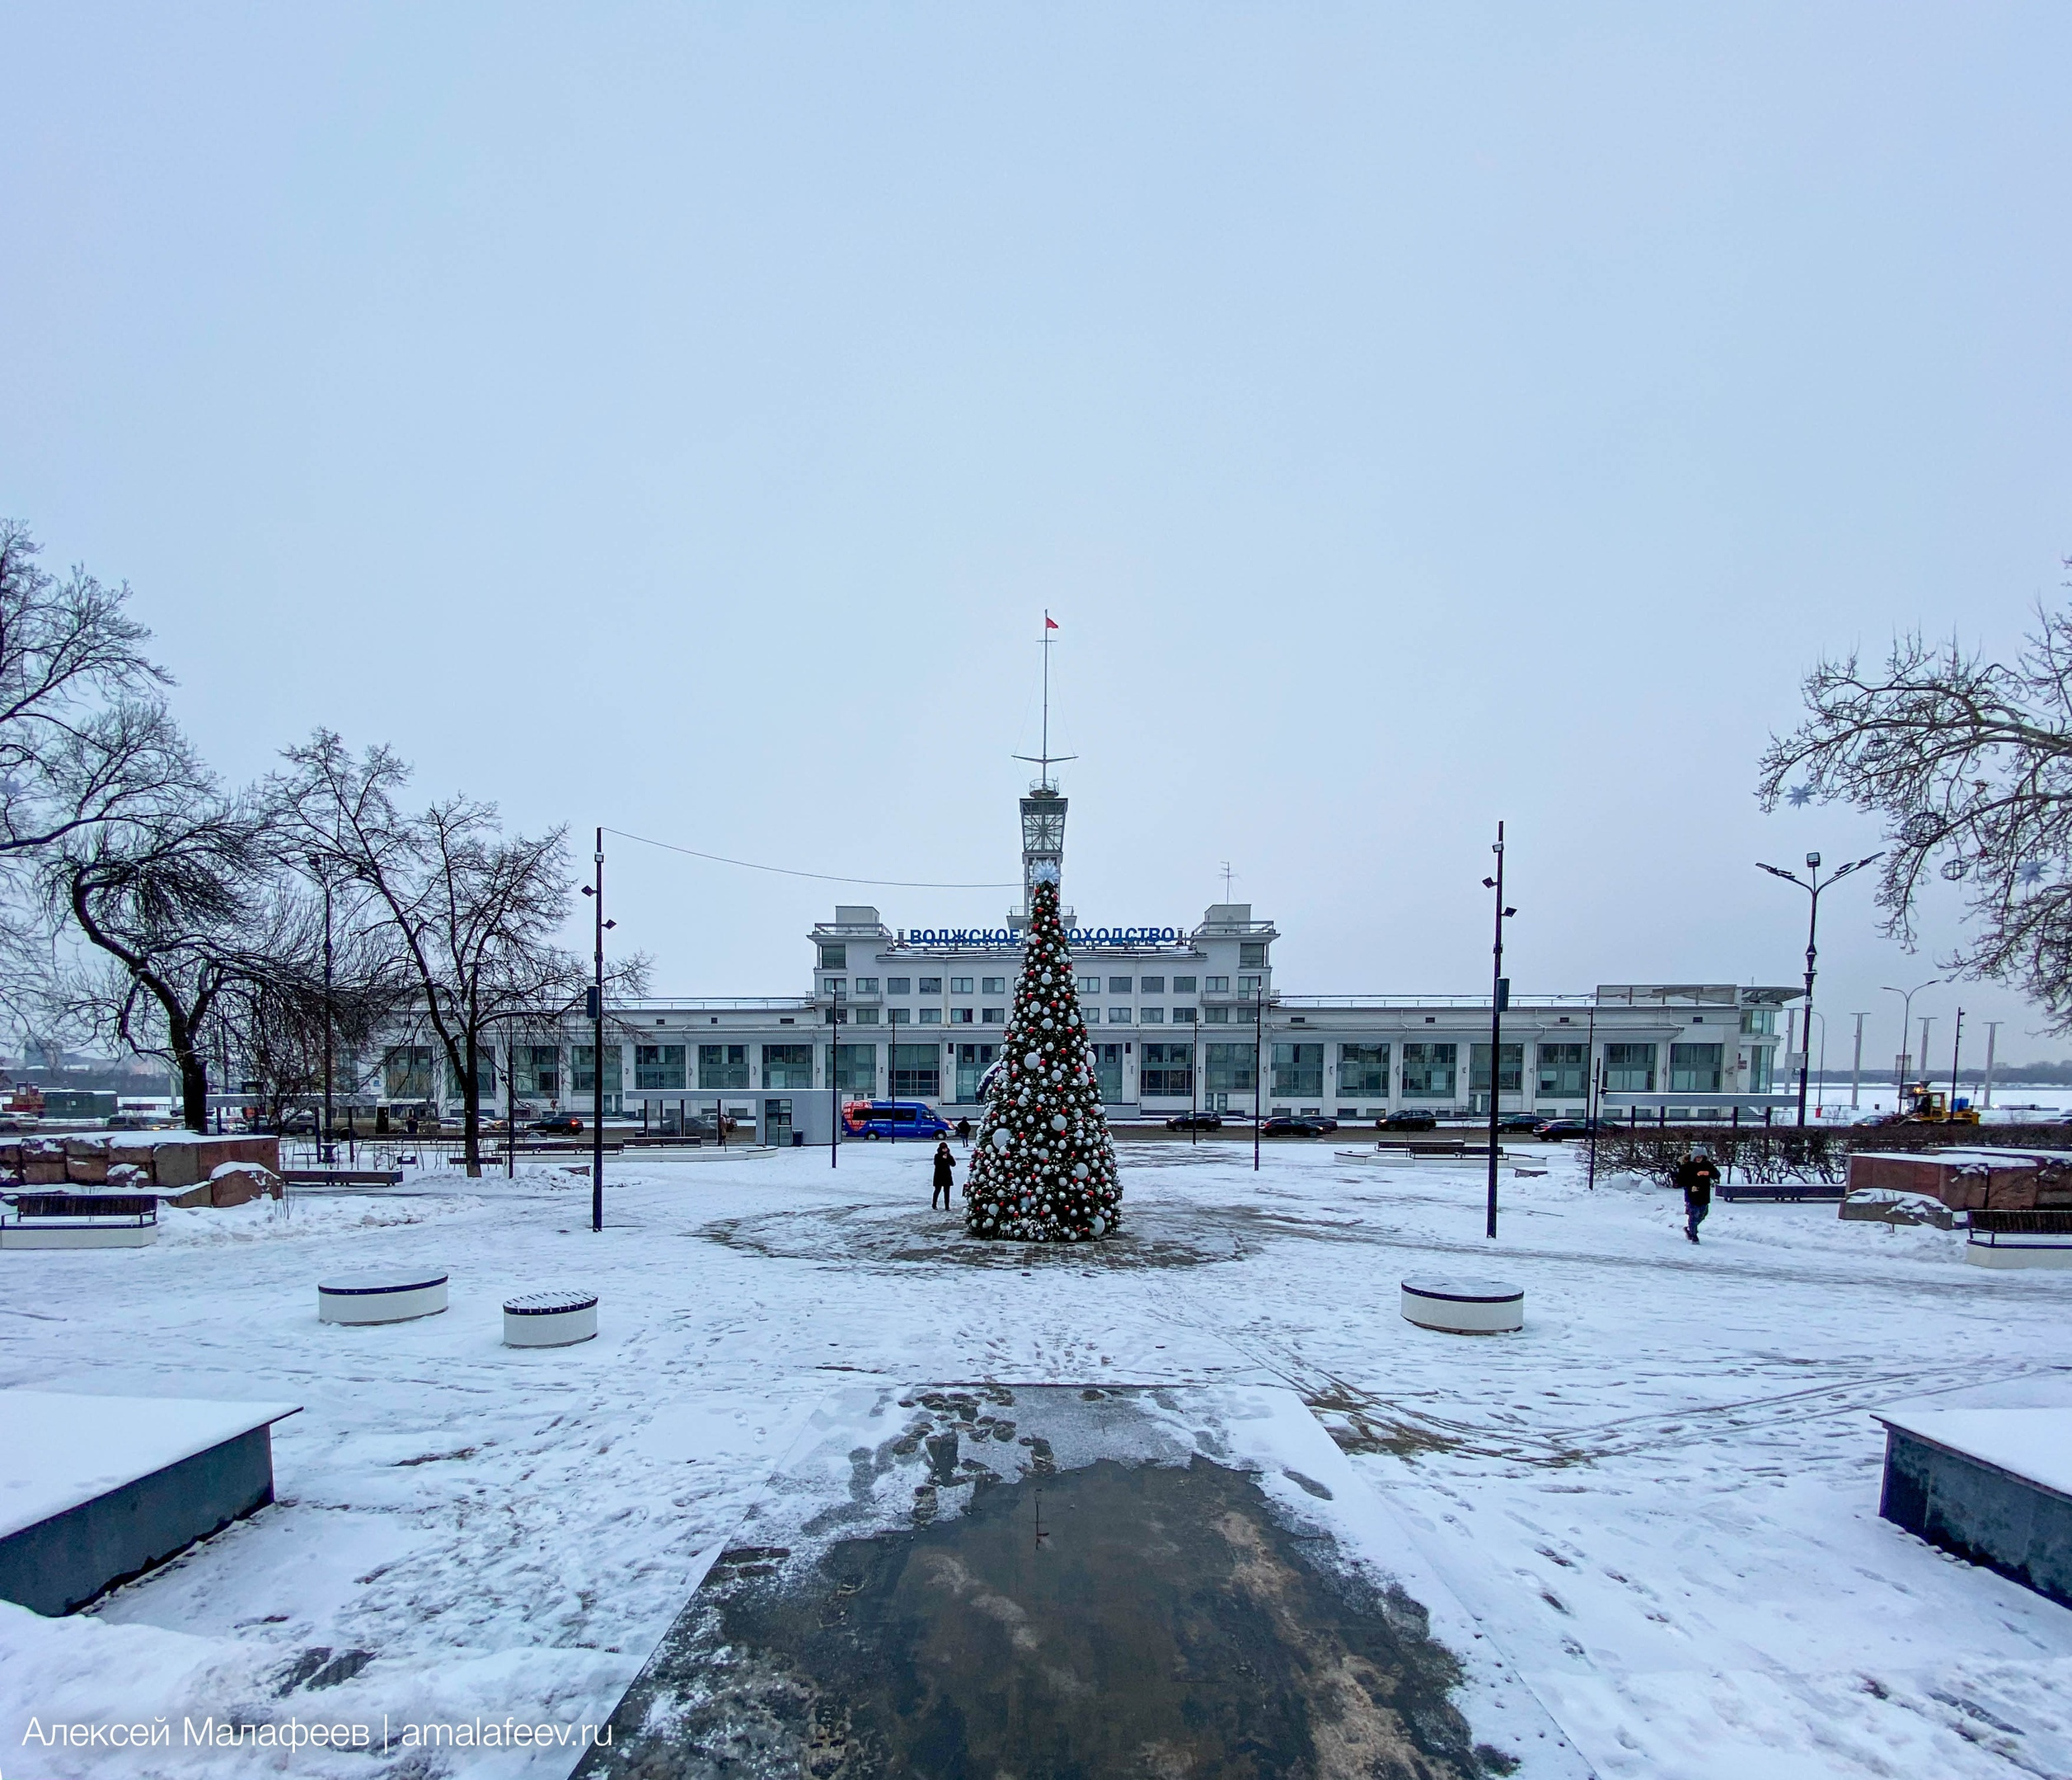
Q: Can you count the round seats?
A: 3